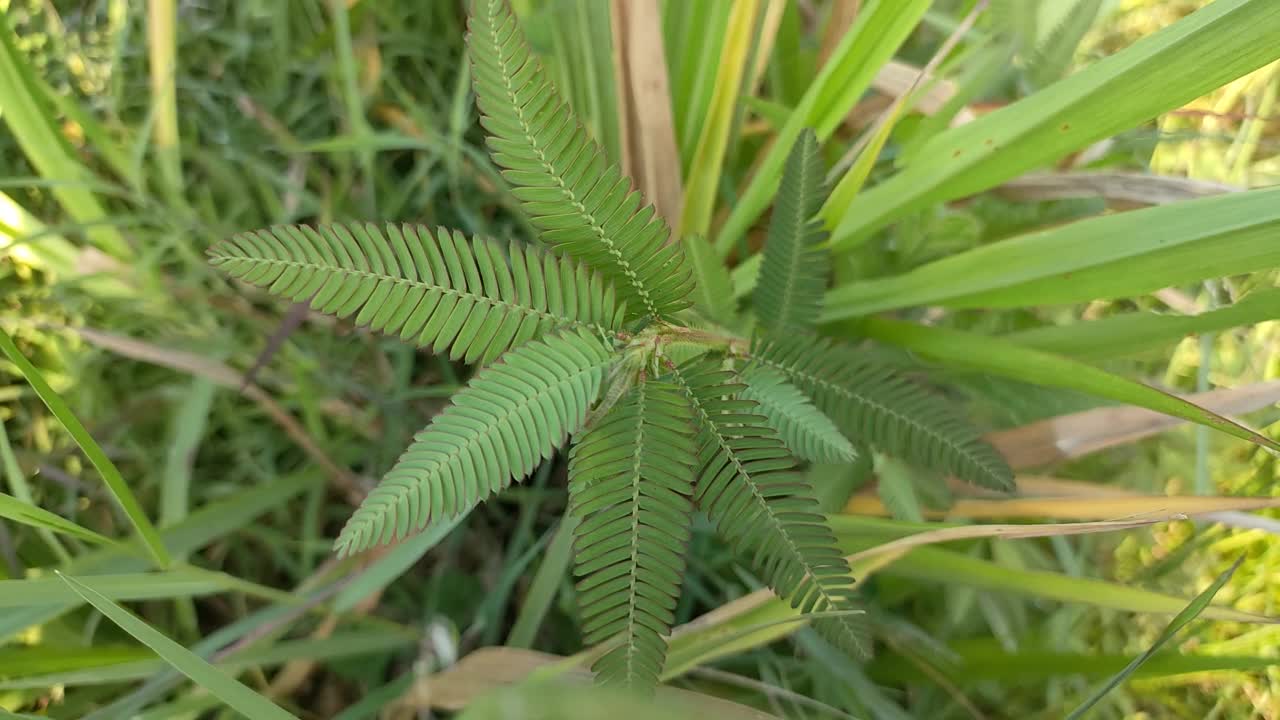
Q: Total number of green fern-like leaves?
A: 8